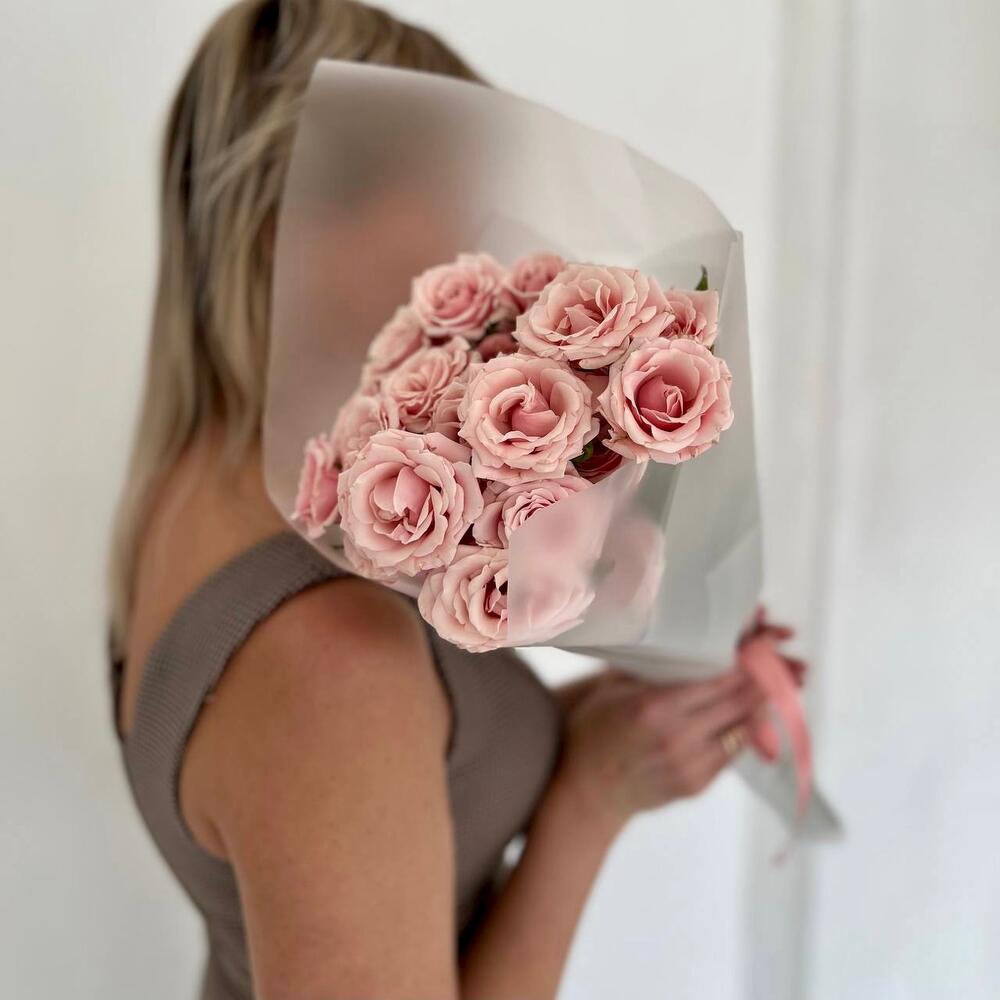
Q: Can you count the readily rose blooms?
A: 13